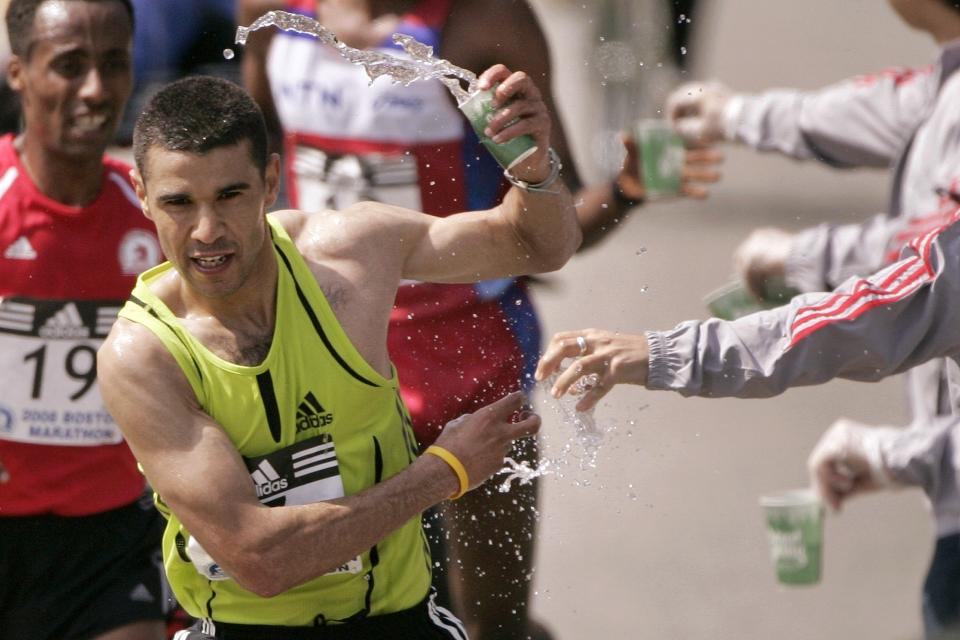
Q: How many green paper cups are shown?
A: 4